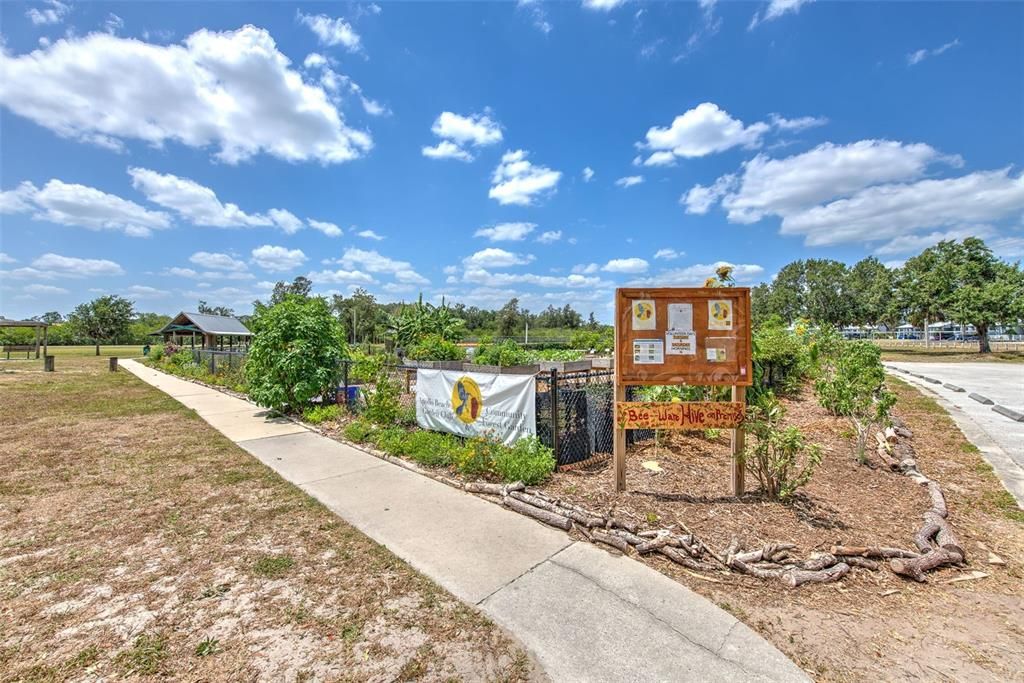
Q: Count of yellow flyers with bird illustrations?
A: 2